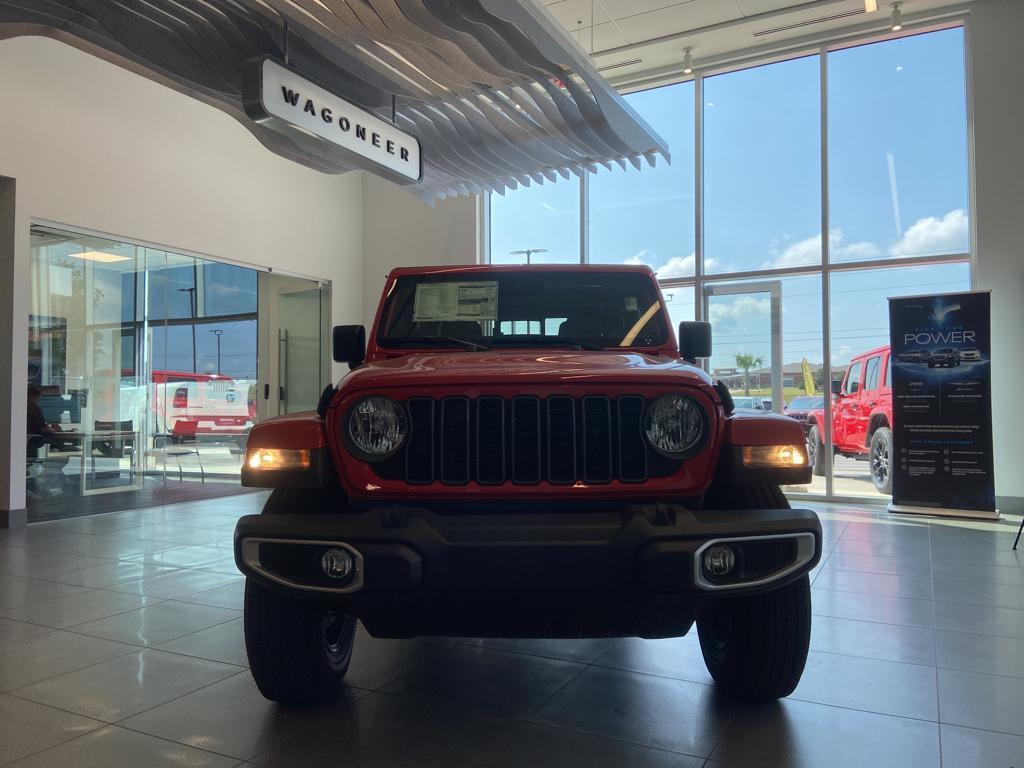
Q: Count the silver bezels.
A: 2